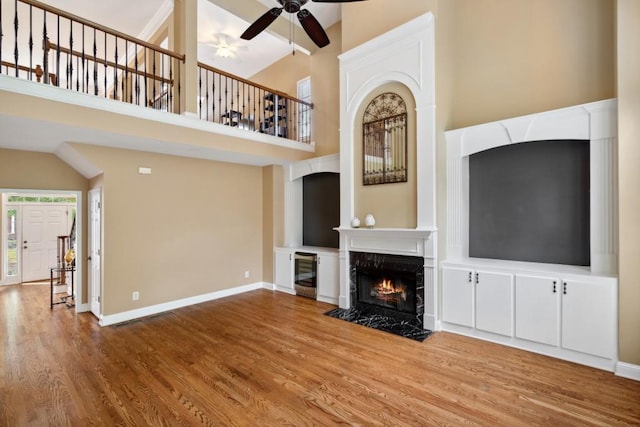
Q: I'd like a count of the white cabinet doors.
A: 6